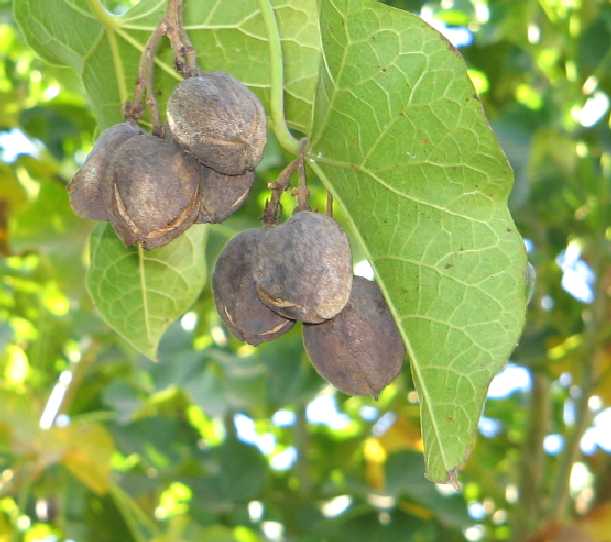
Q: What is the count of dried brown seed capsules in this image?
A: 7